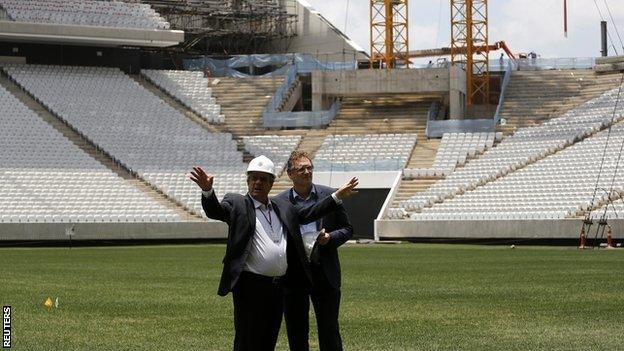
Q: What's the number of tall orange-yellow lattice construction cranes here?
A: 2